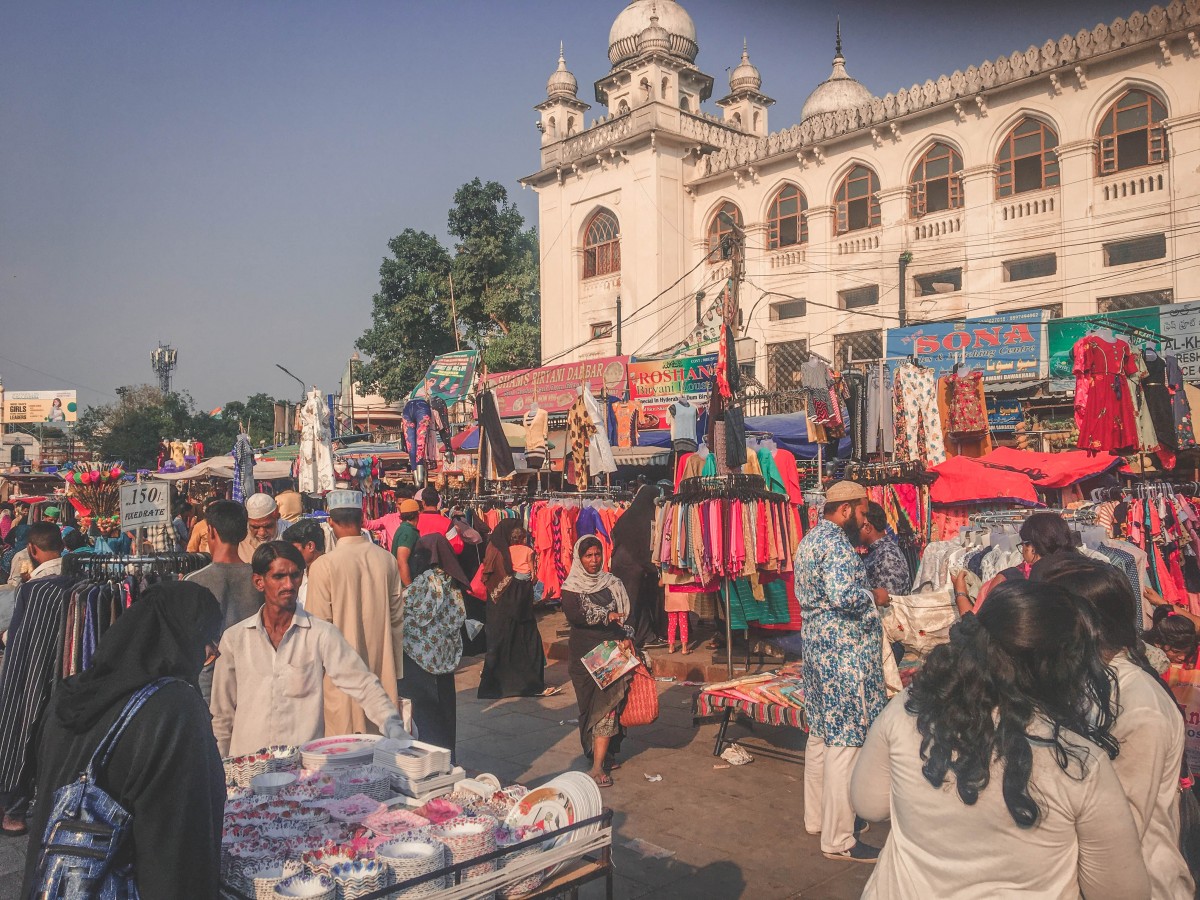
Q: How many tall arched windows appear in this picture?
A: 7